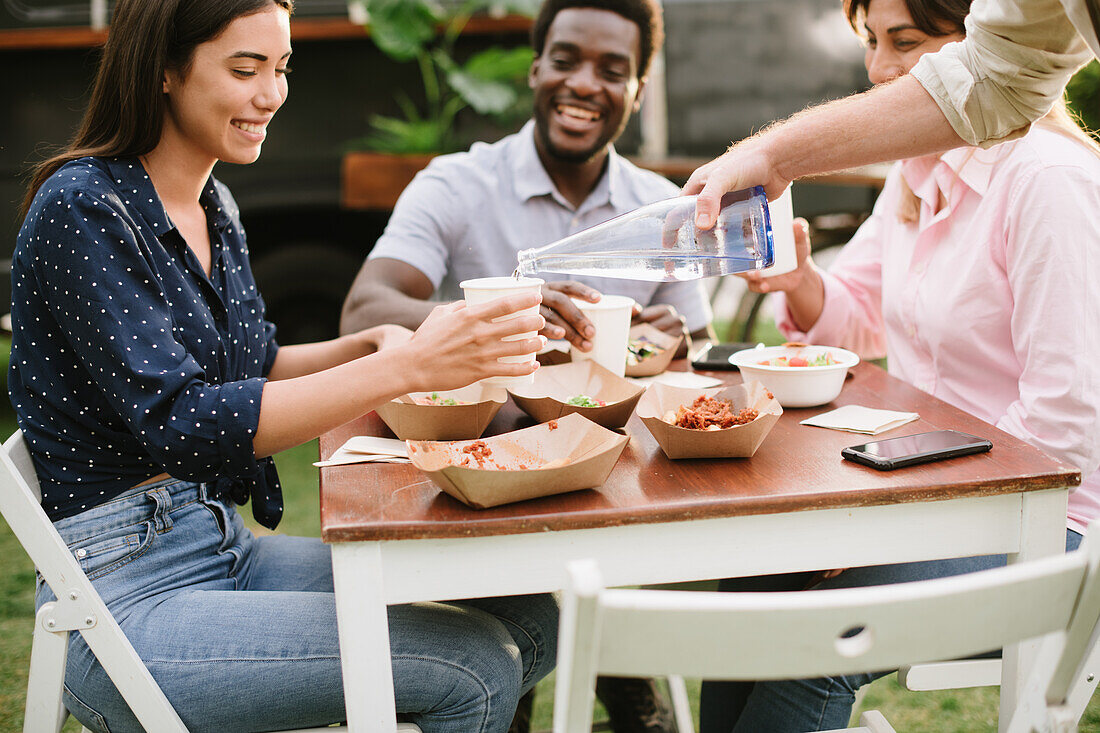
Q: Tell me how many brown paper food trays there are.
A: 5